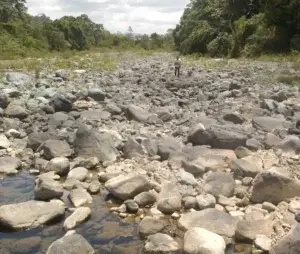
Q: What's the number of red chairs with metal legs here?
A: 0